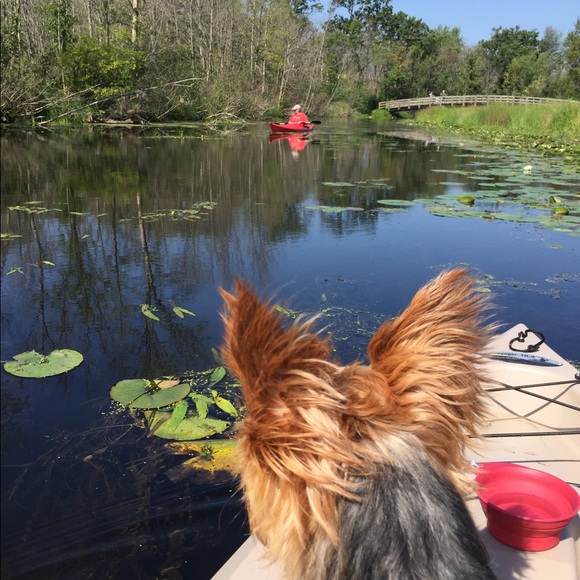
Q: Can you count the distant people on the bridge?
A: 2